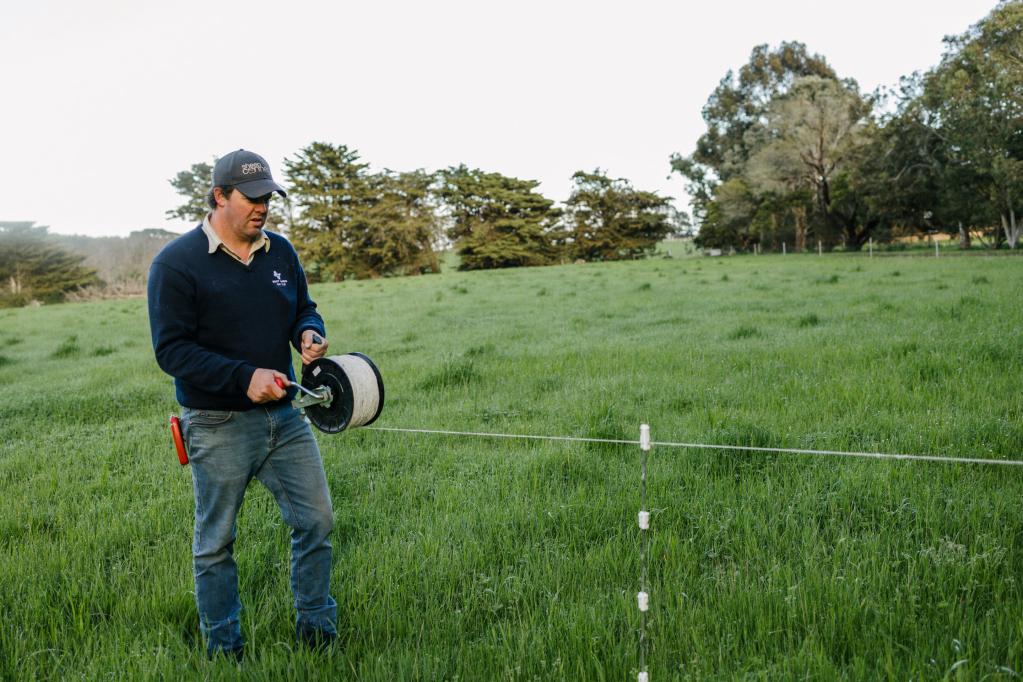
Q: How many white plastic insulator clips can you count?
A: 4